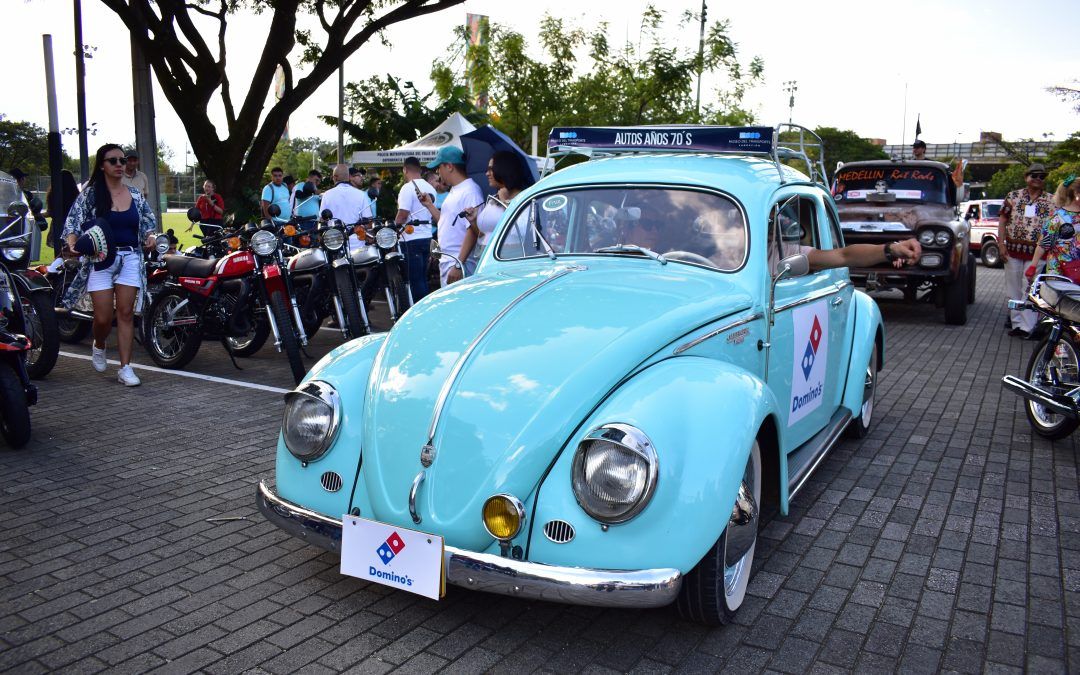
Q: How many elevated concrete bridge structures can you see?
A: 1